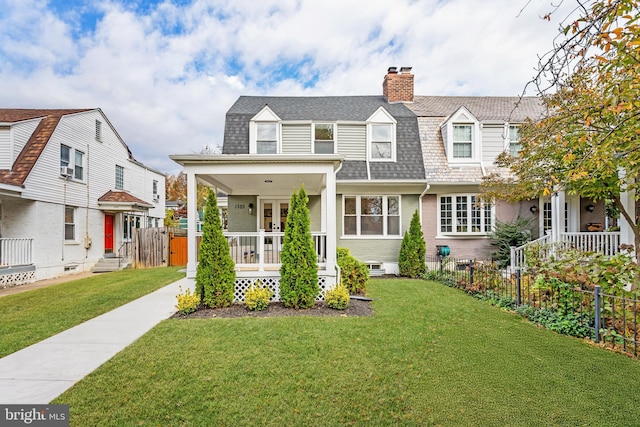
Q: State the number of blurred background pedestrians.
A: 0